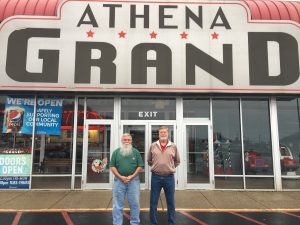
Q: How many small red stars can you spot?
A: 5